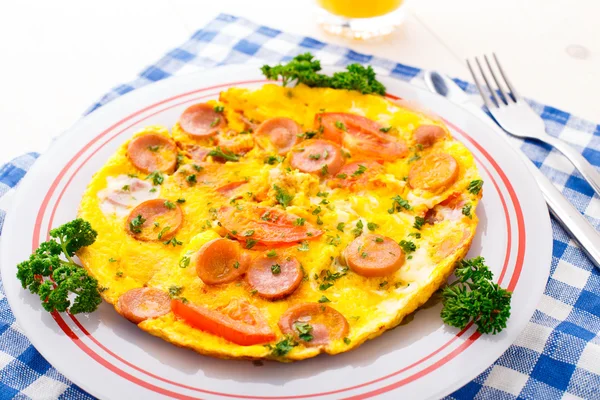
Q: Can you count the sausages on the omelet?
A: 12